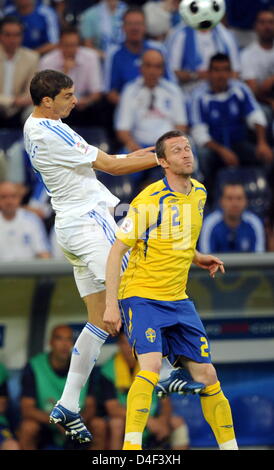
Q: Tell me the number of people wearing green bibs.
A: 3